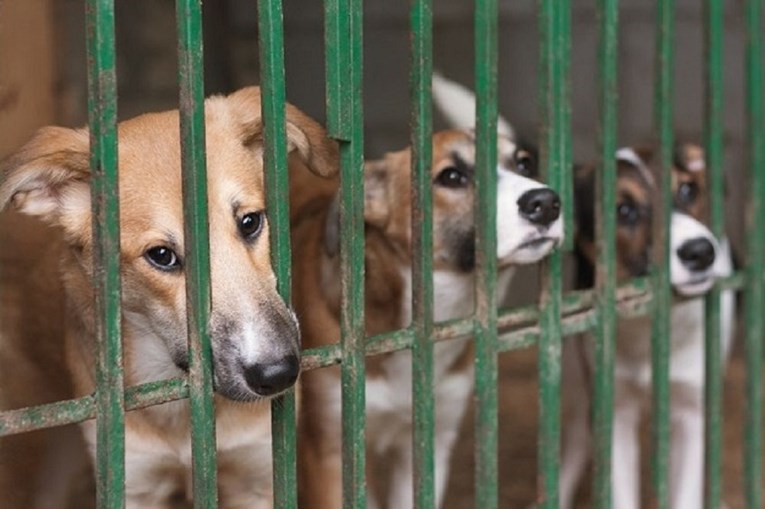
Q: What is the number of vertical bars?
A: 11